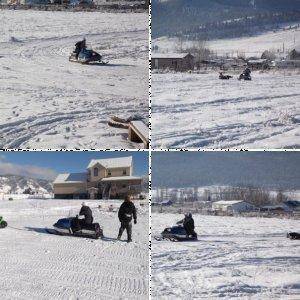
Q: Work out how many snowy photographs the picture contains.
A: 4